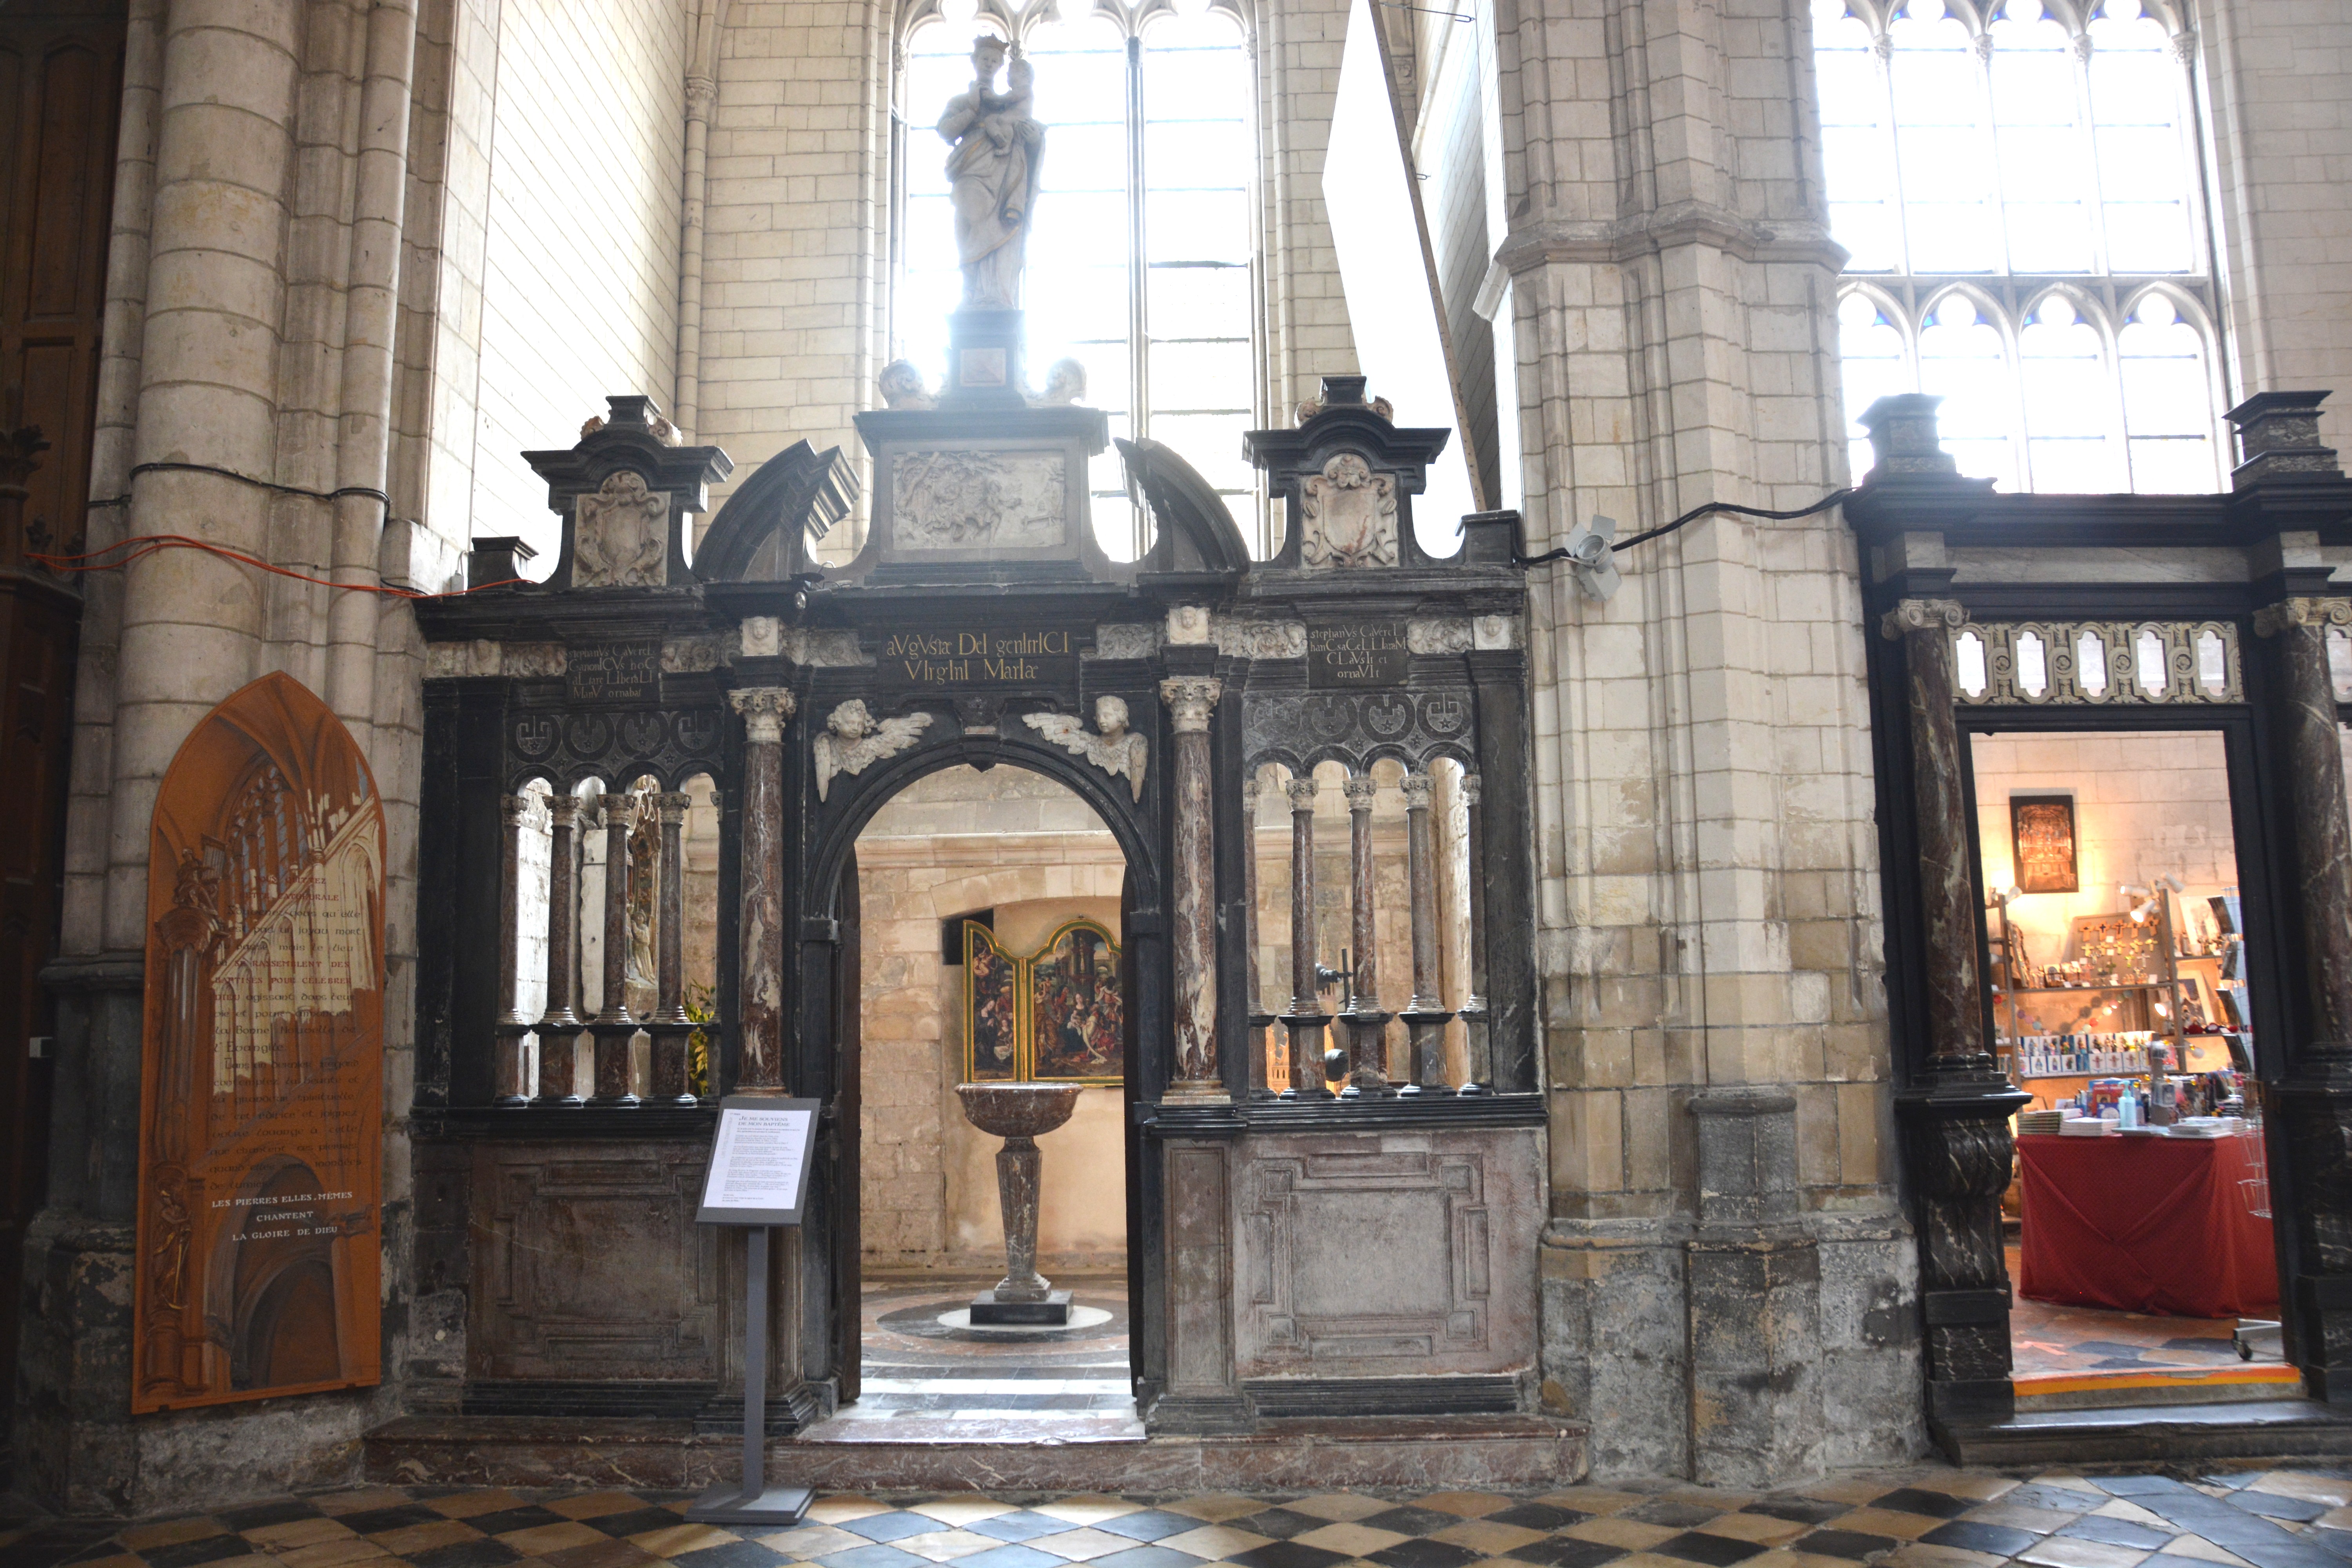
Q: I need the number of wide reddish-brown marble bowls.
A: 1